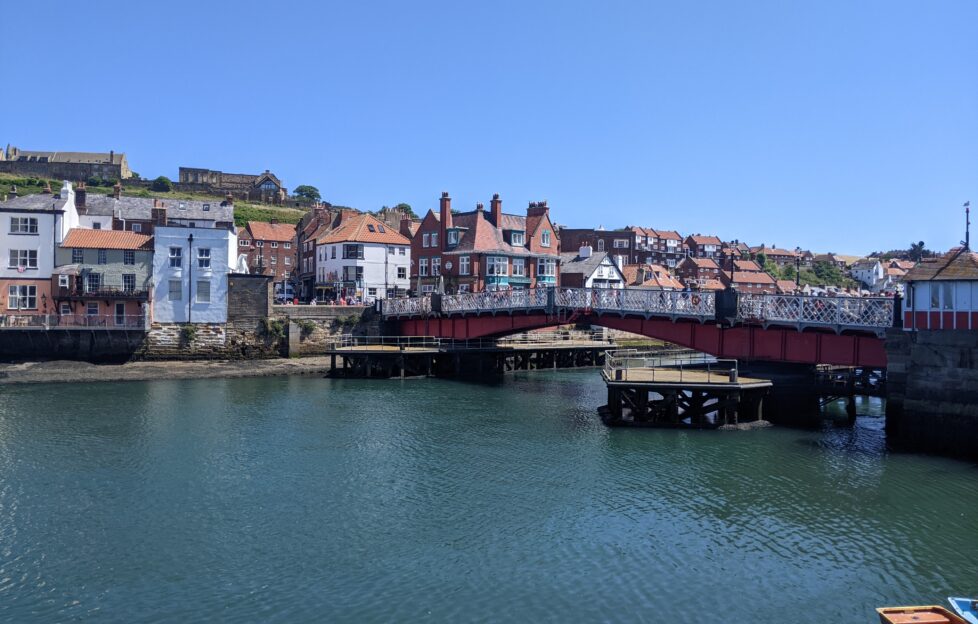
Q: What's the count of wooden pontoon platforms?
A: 2